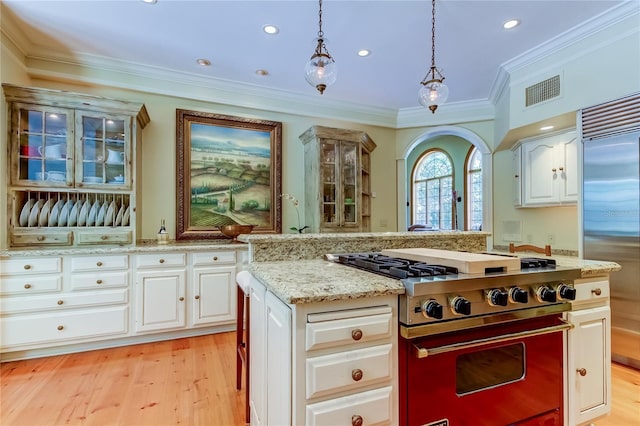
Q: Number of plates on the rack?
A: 12